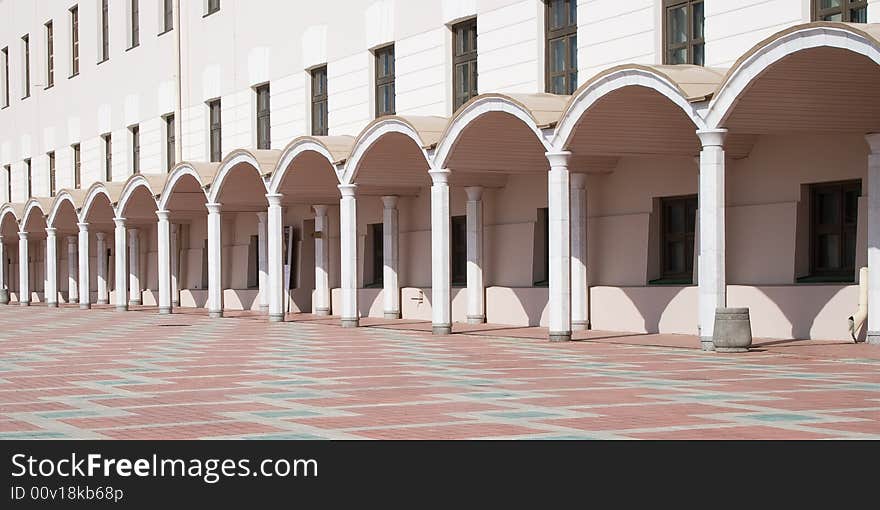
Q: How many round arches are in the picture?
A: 12